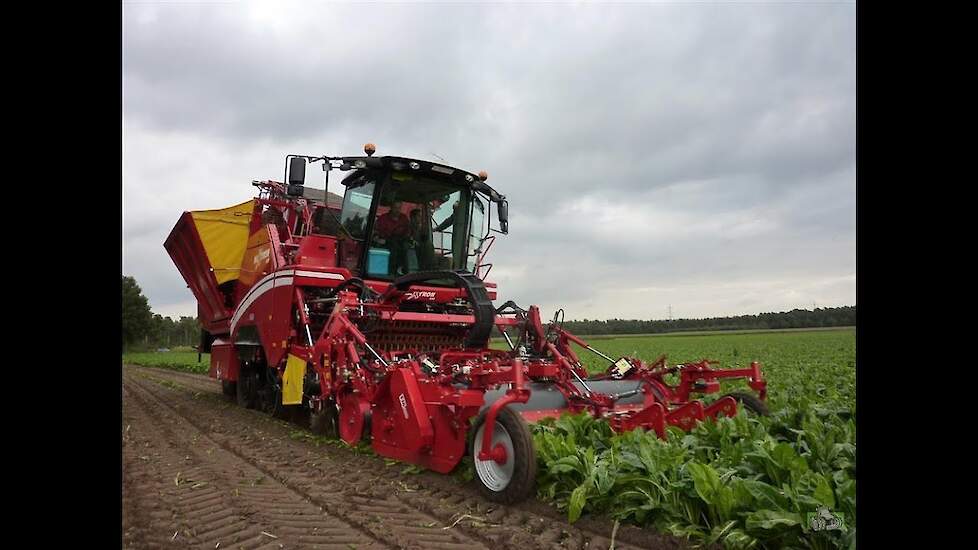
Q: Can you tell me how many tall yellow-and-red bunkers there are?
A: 1